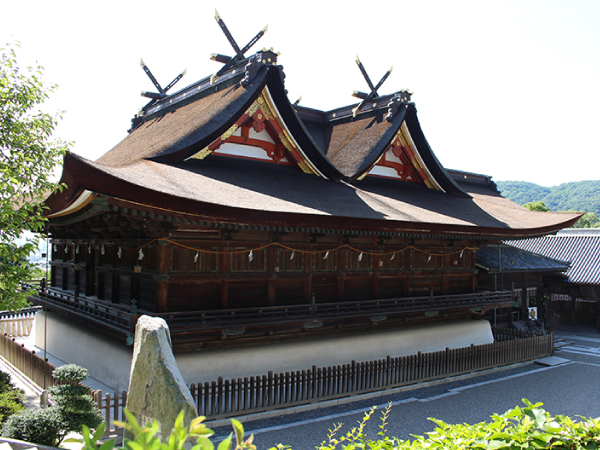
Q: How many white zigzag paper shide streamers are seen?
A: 15